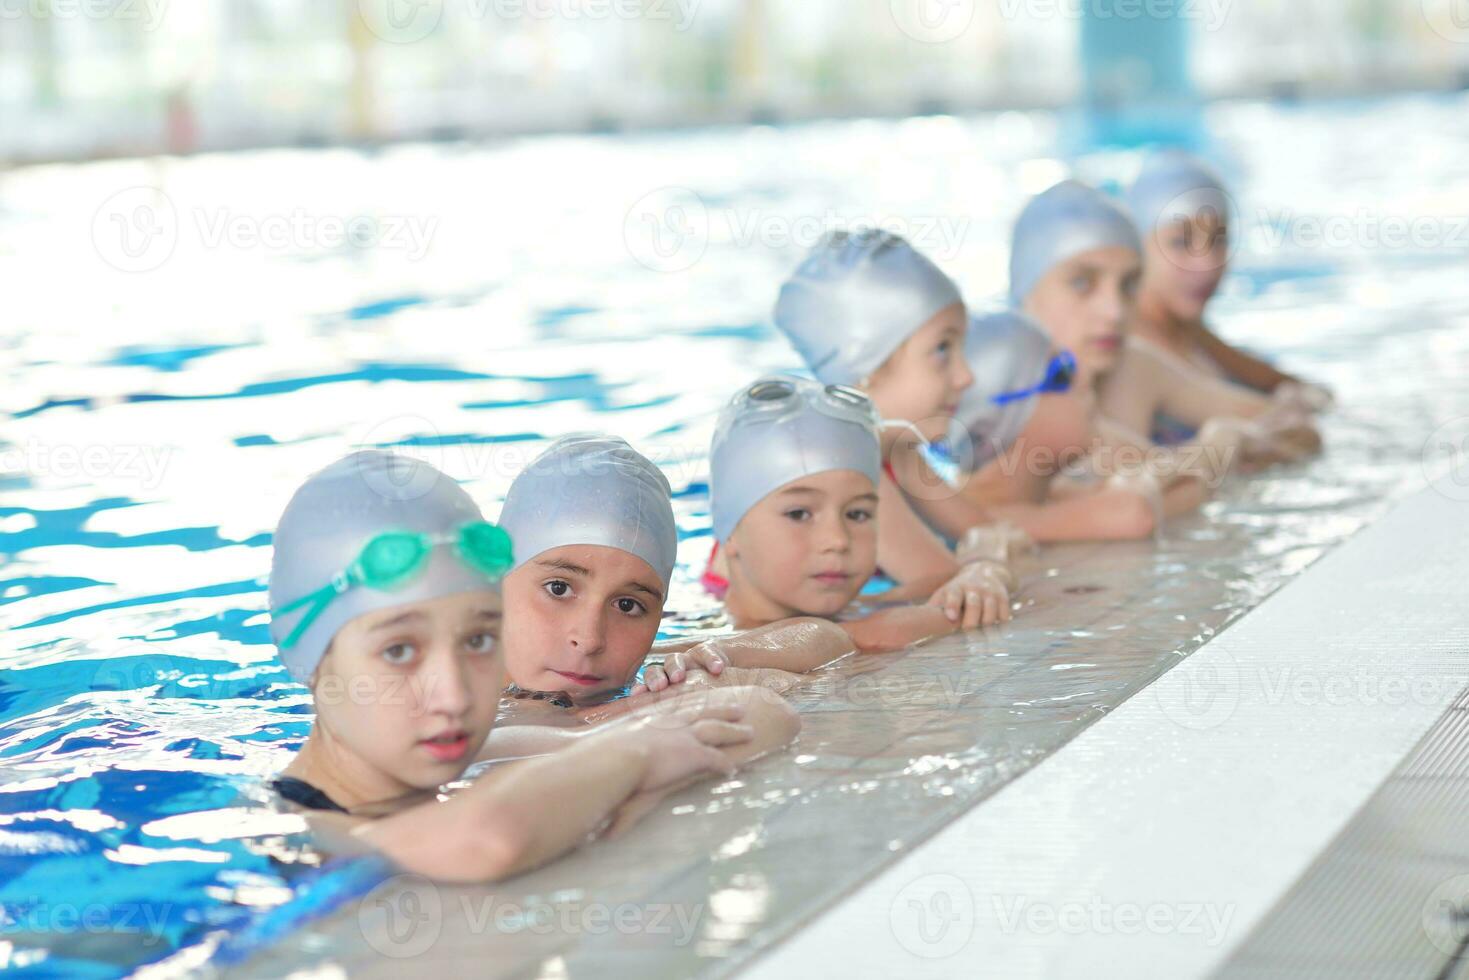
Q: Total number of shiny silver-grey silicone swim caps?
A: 7